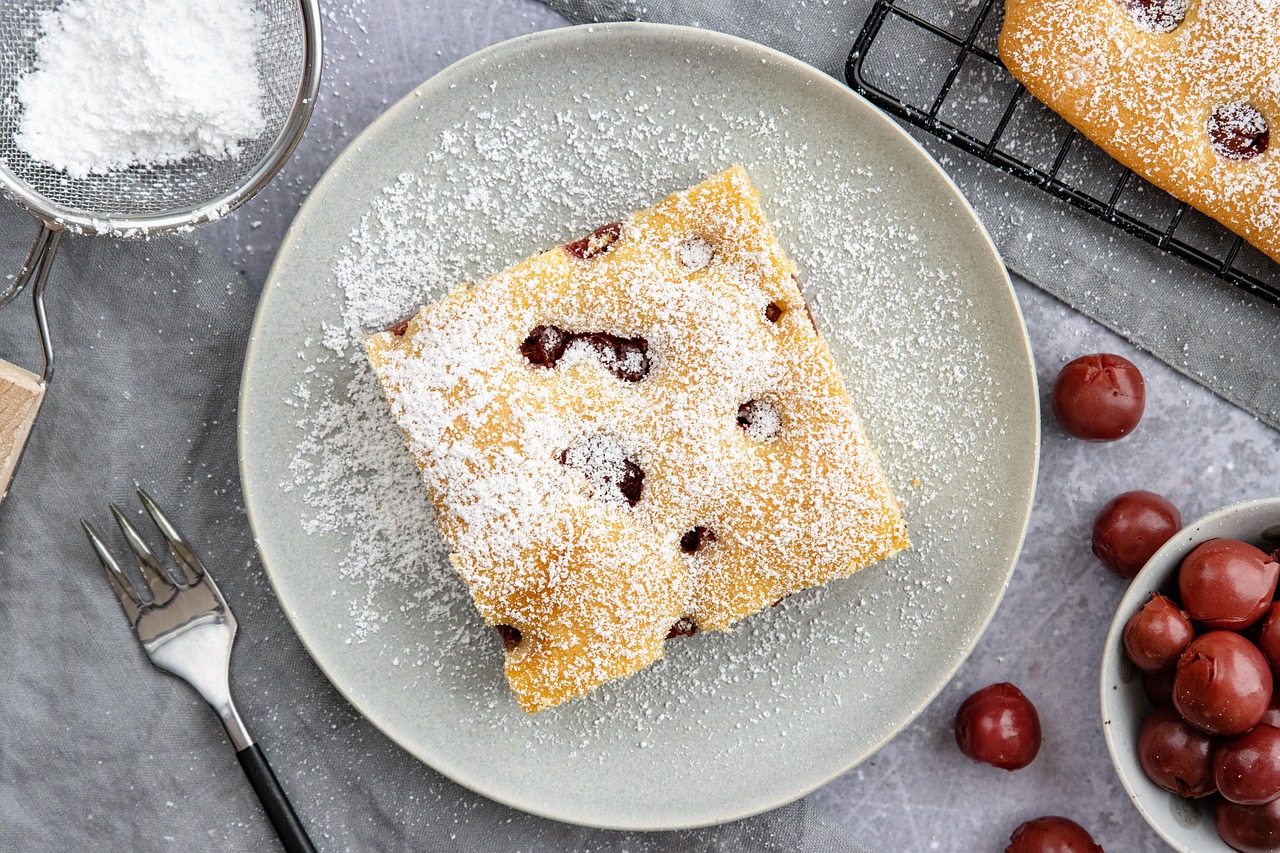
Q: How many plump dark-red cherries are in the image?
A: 13